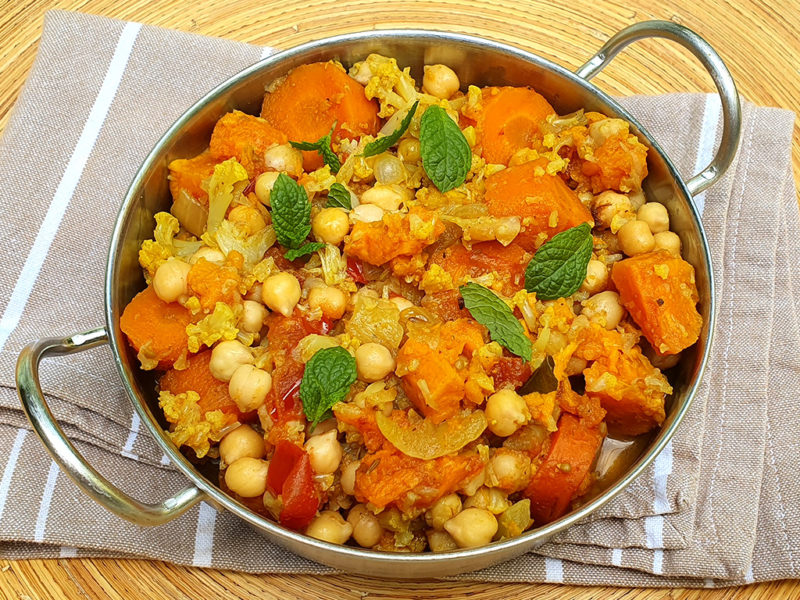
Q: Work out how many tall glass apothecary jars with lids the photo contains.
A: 0